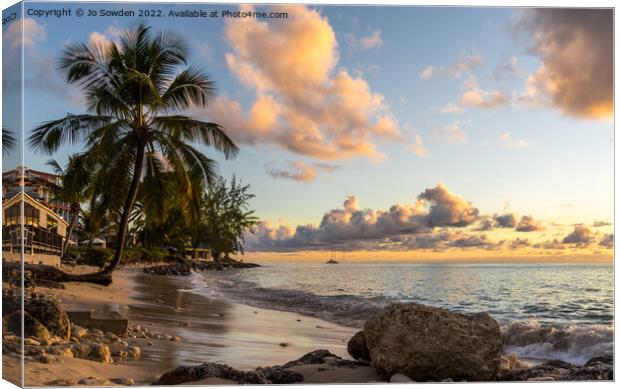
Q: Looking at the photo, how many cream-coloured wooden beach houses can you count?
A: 1